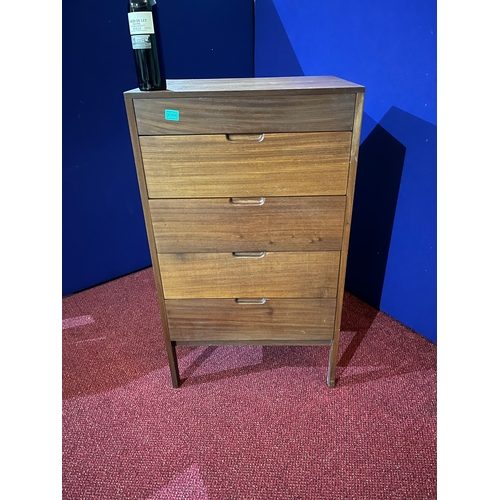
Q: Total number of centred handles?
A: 4